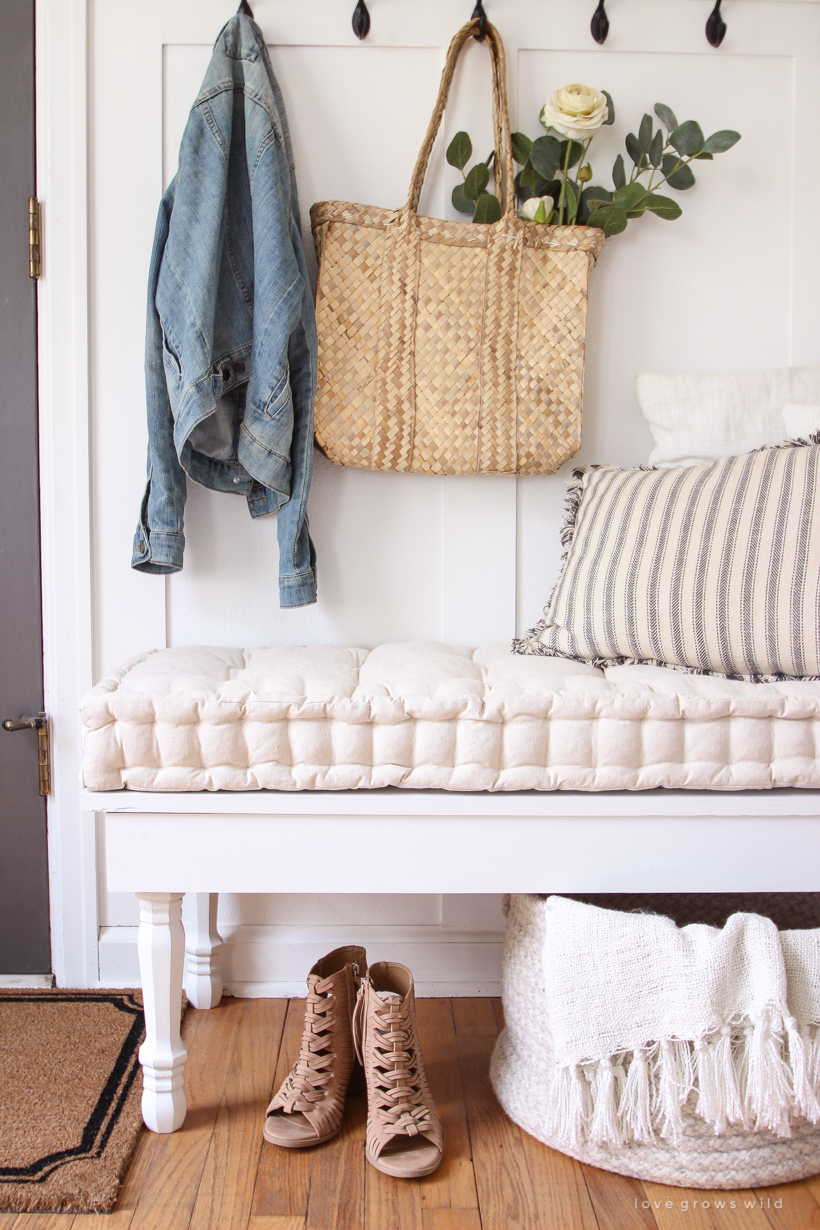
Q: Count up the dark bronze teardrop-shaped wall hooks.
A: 5